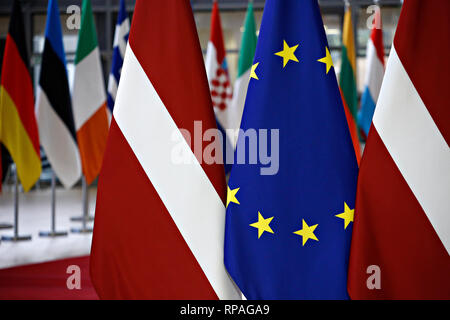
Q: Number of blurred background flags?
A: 8